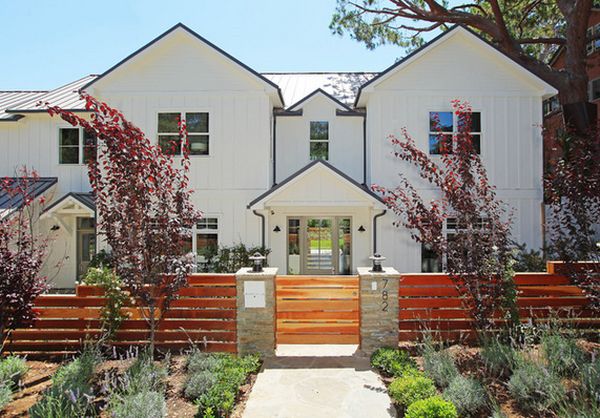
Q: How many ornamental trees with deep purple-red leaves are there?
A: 4